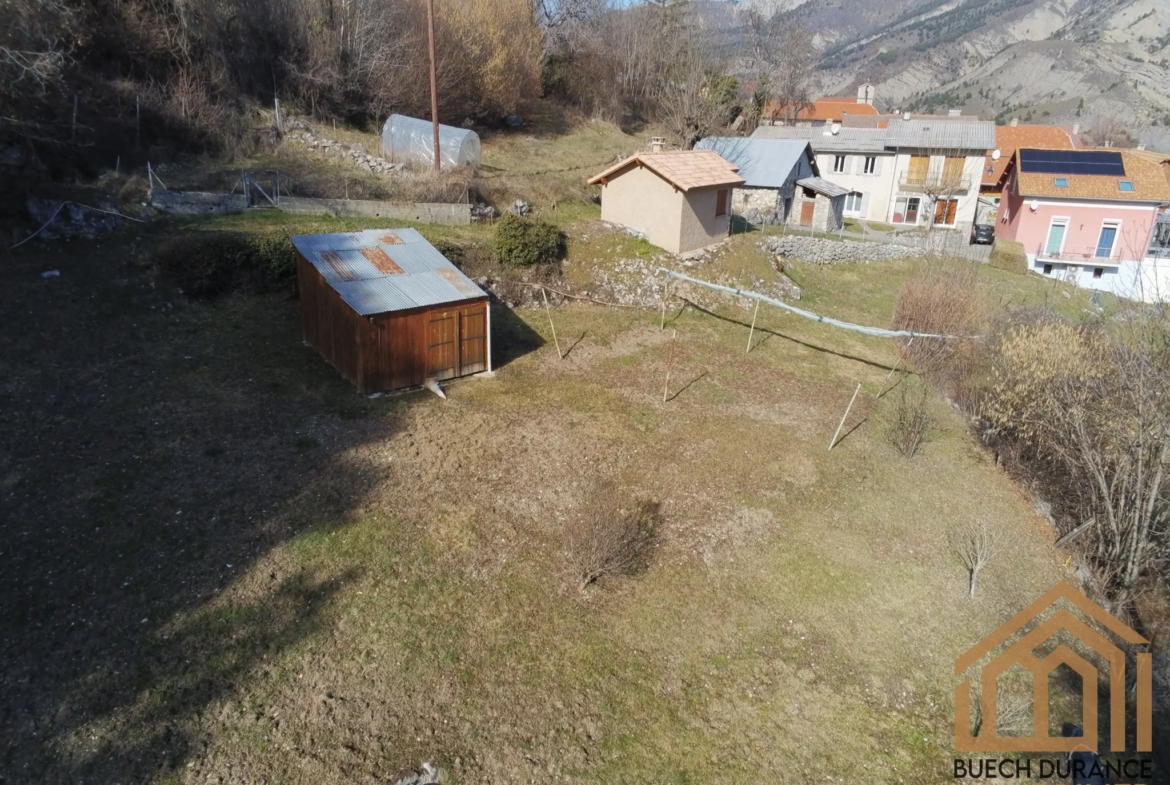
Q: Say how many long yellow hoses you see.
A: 0